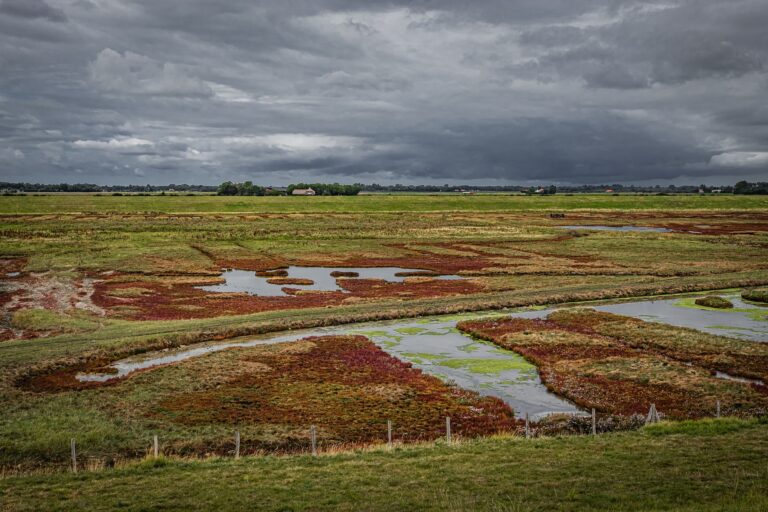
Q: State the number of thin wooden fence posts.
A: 10